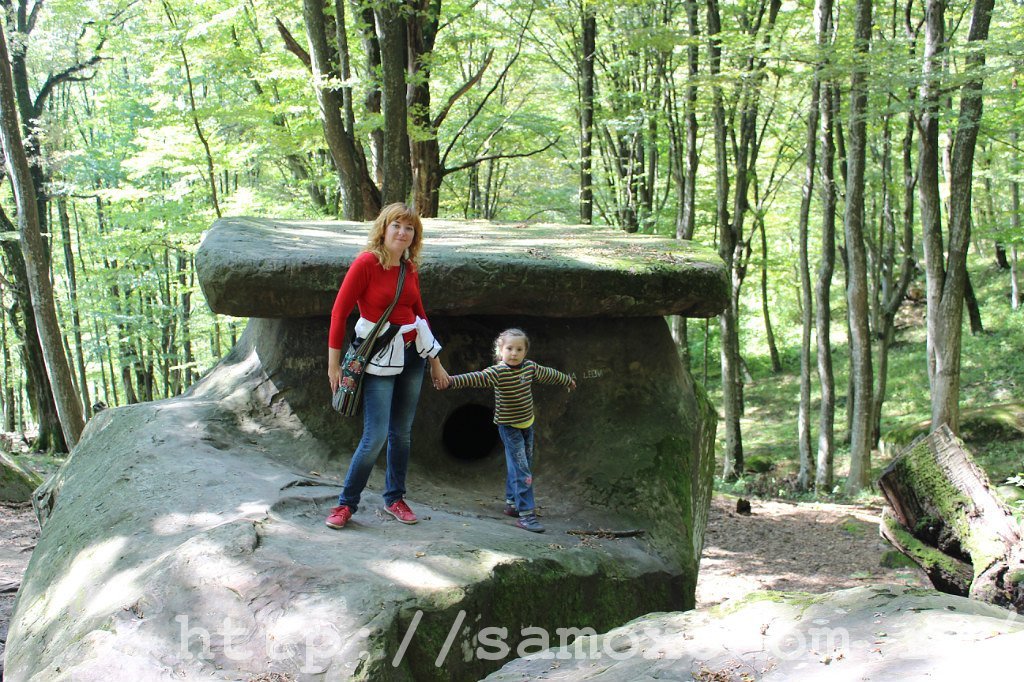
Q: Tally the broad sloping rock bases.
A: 1